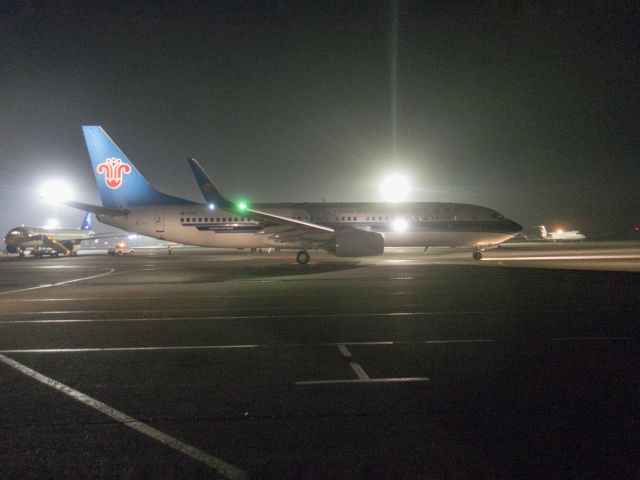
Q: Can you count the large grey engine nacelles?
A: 1